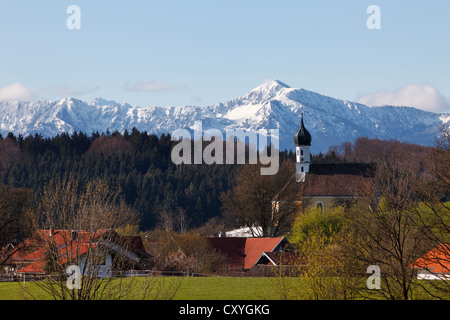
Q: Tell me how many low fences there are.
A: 1